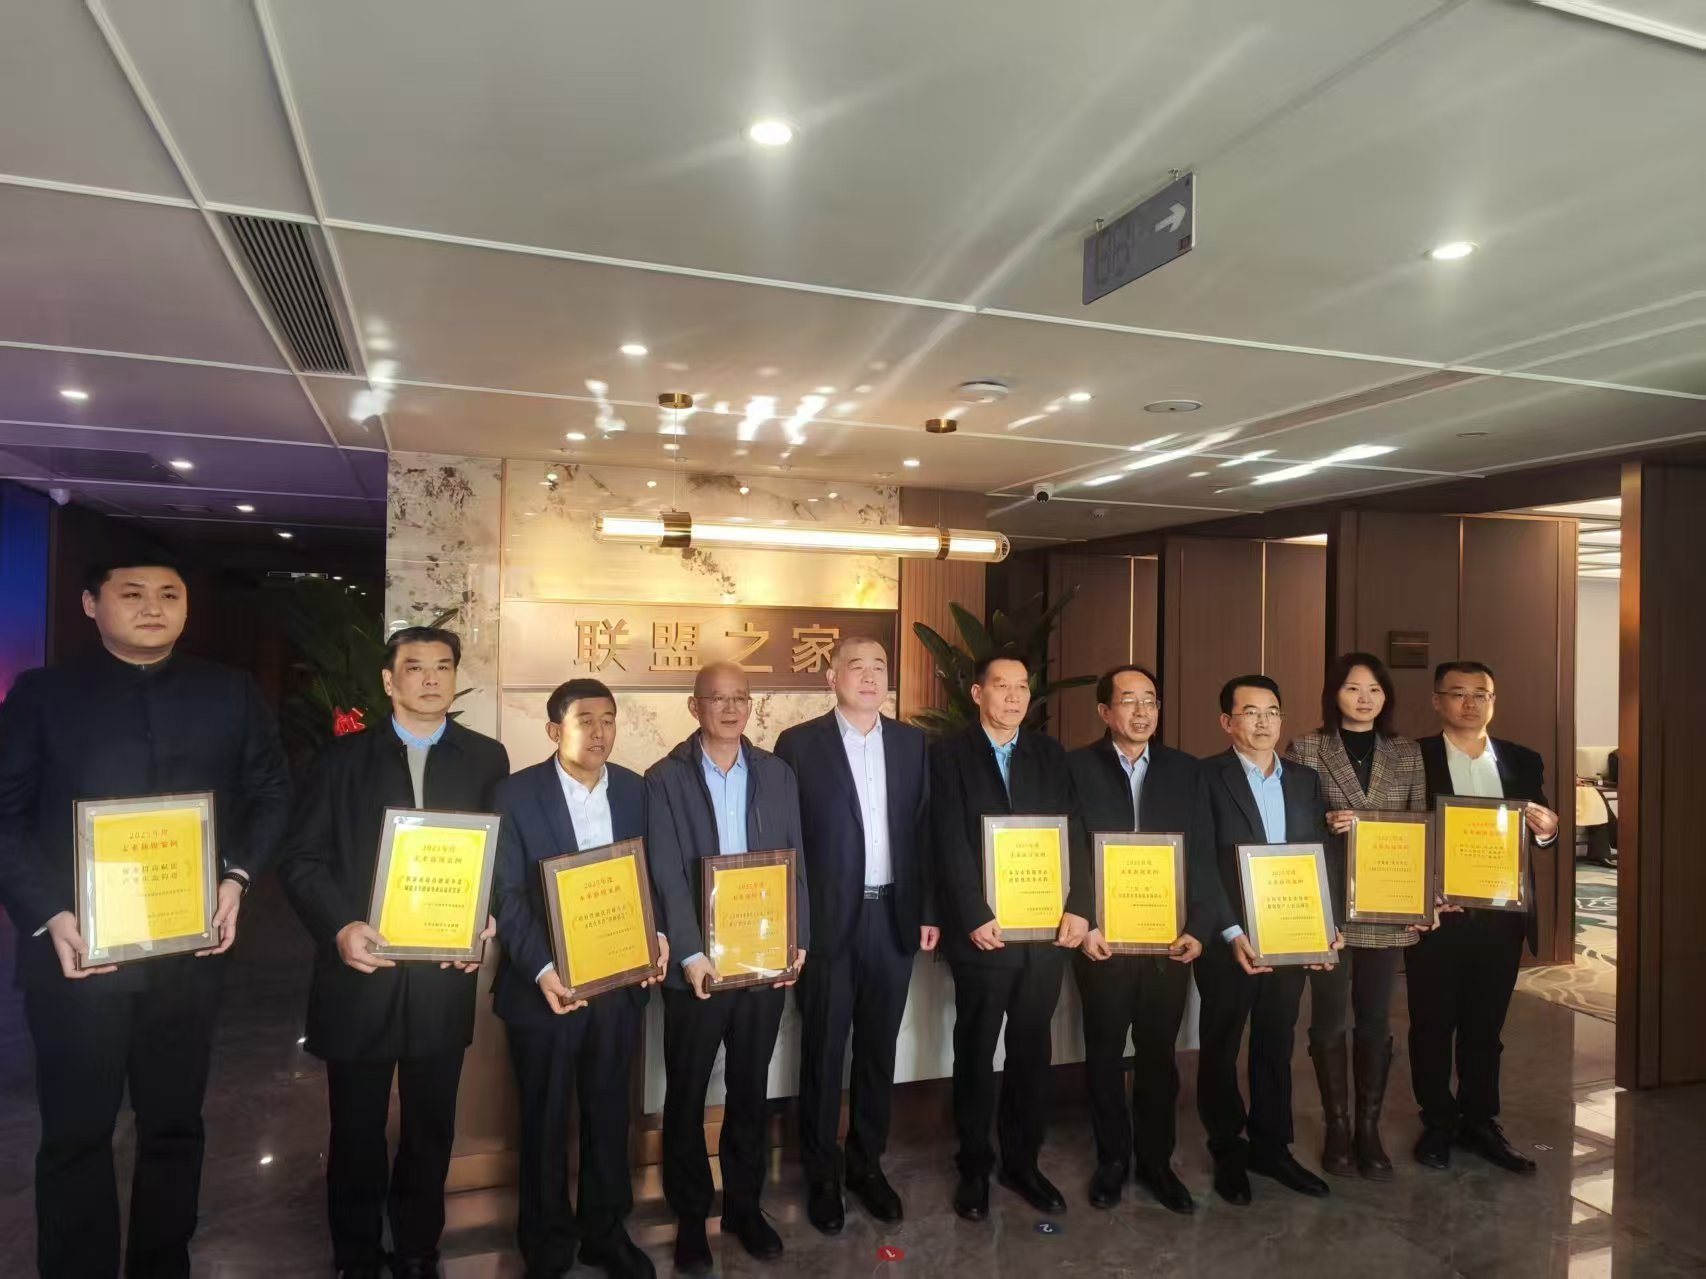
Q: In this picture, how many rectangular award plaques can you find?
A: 9